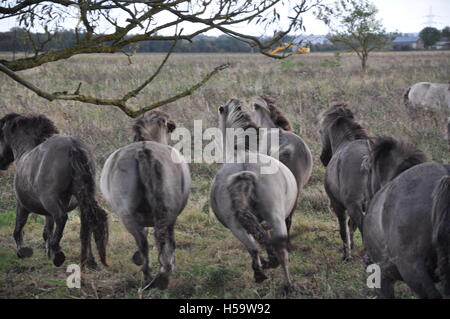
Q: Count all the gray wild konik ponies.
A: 7